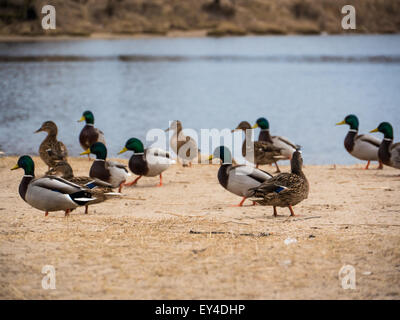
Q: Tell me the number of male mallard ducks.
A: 8